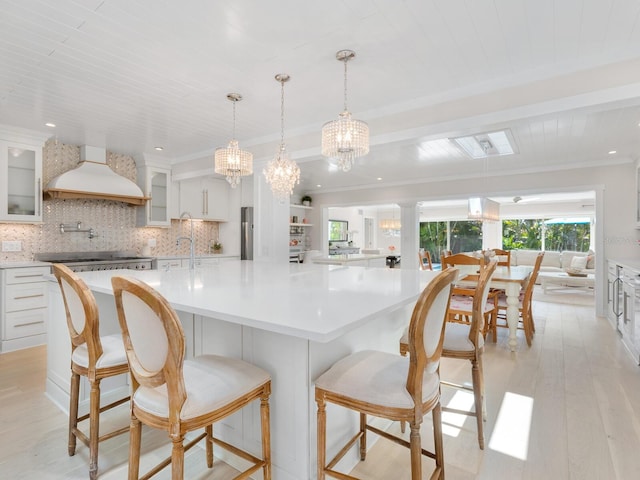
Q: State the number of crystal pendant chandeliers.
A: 3